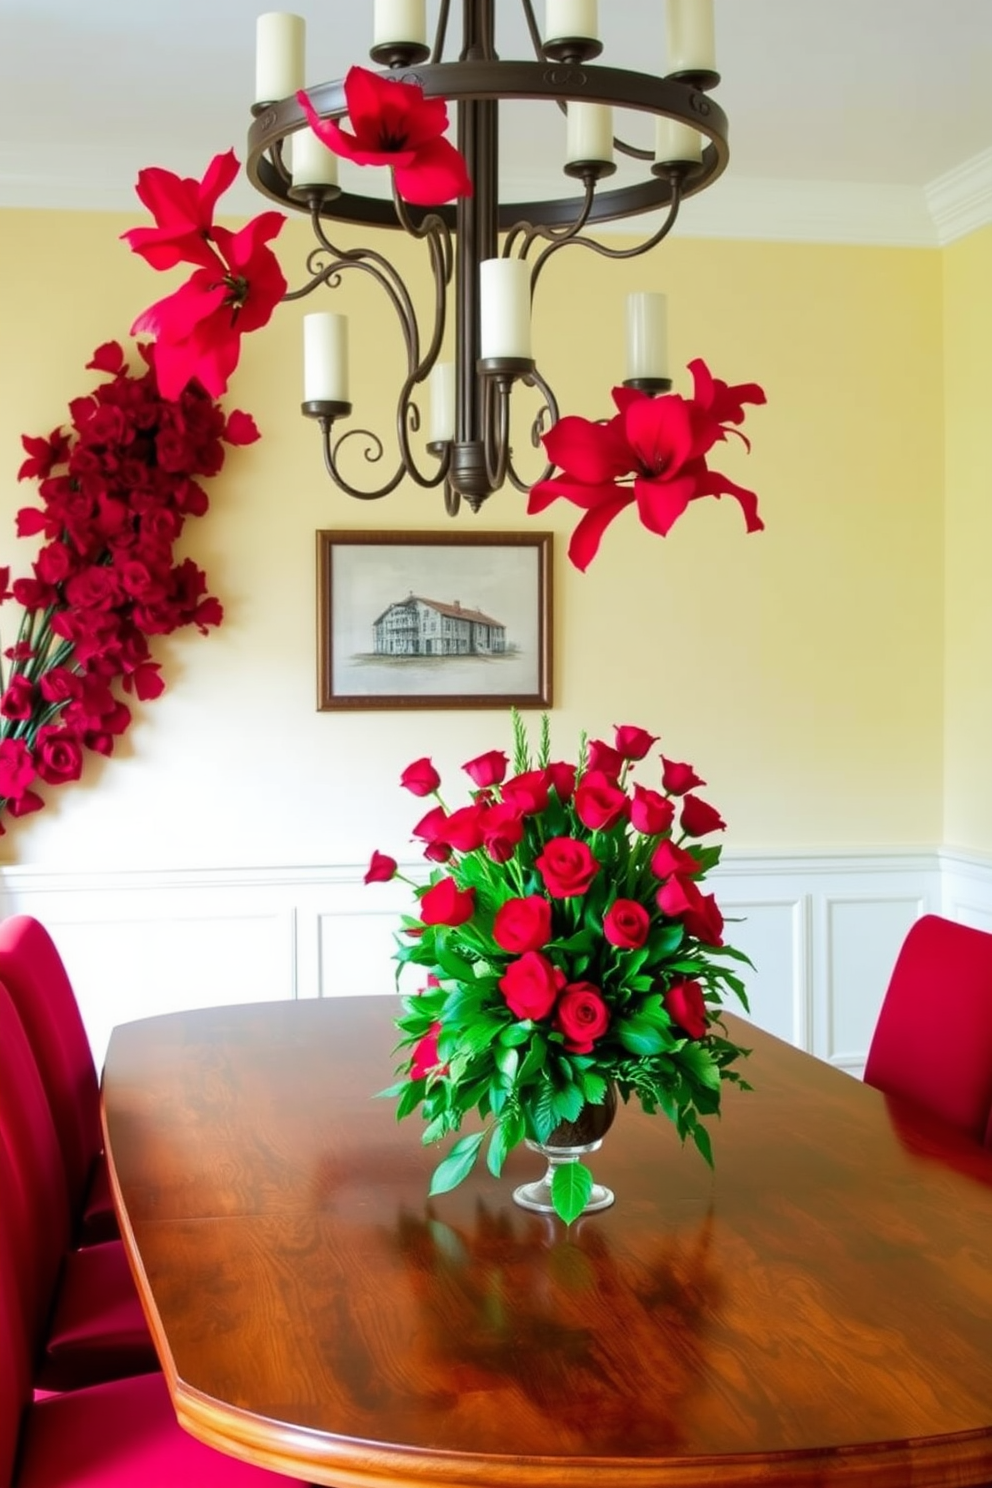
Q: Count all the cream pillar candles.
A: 11